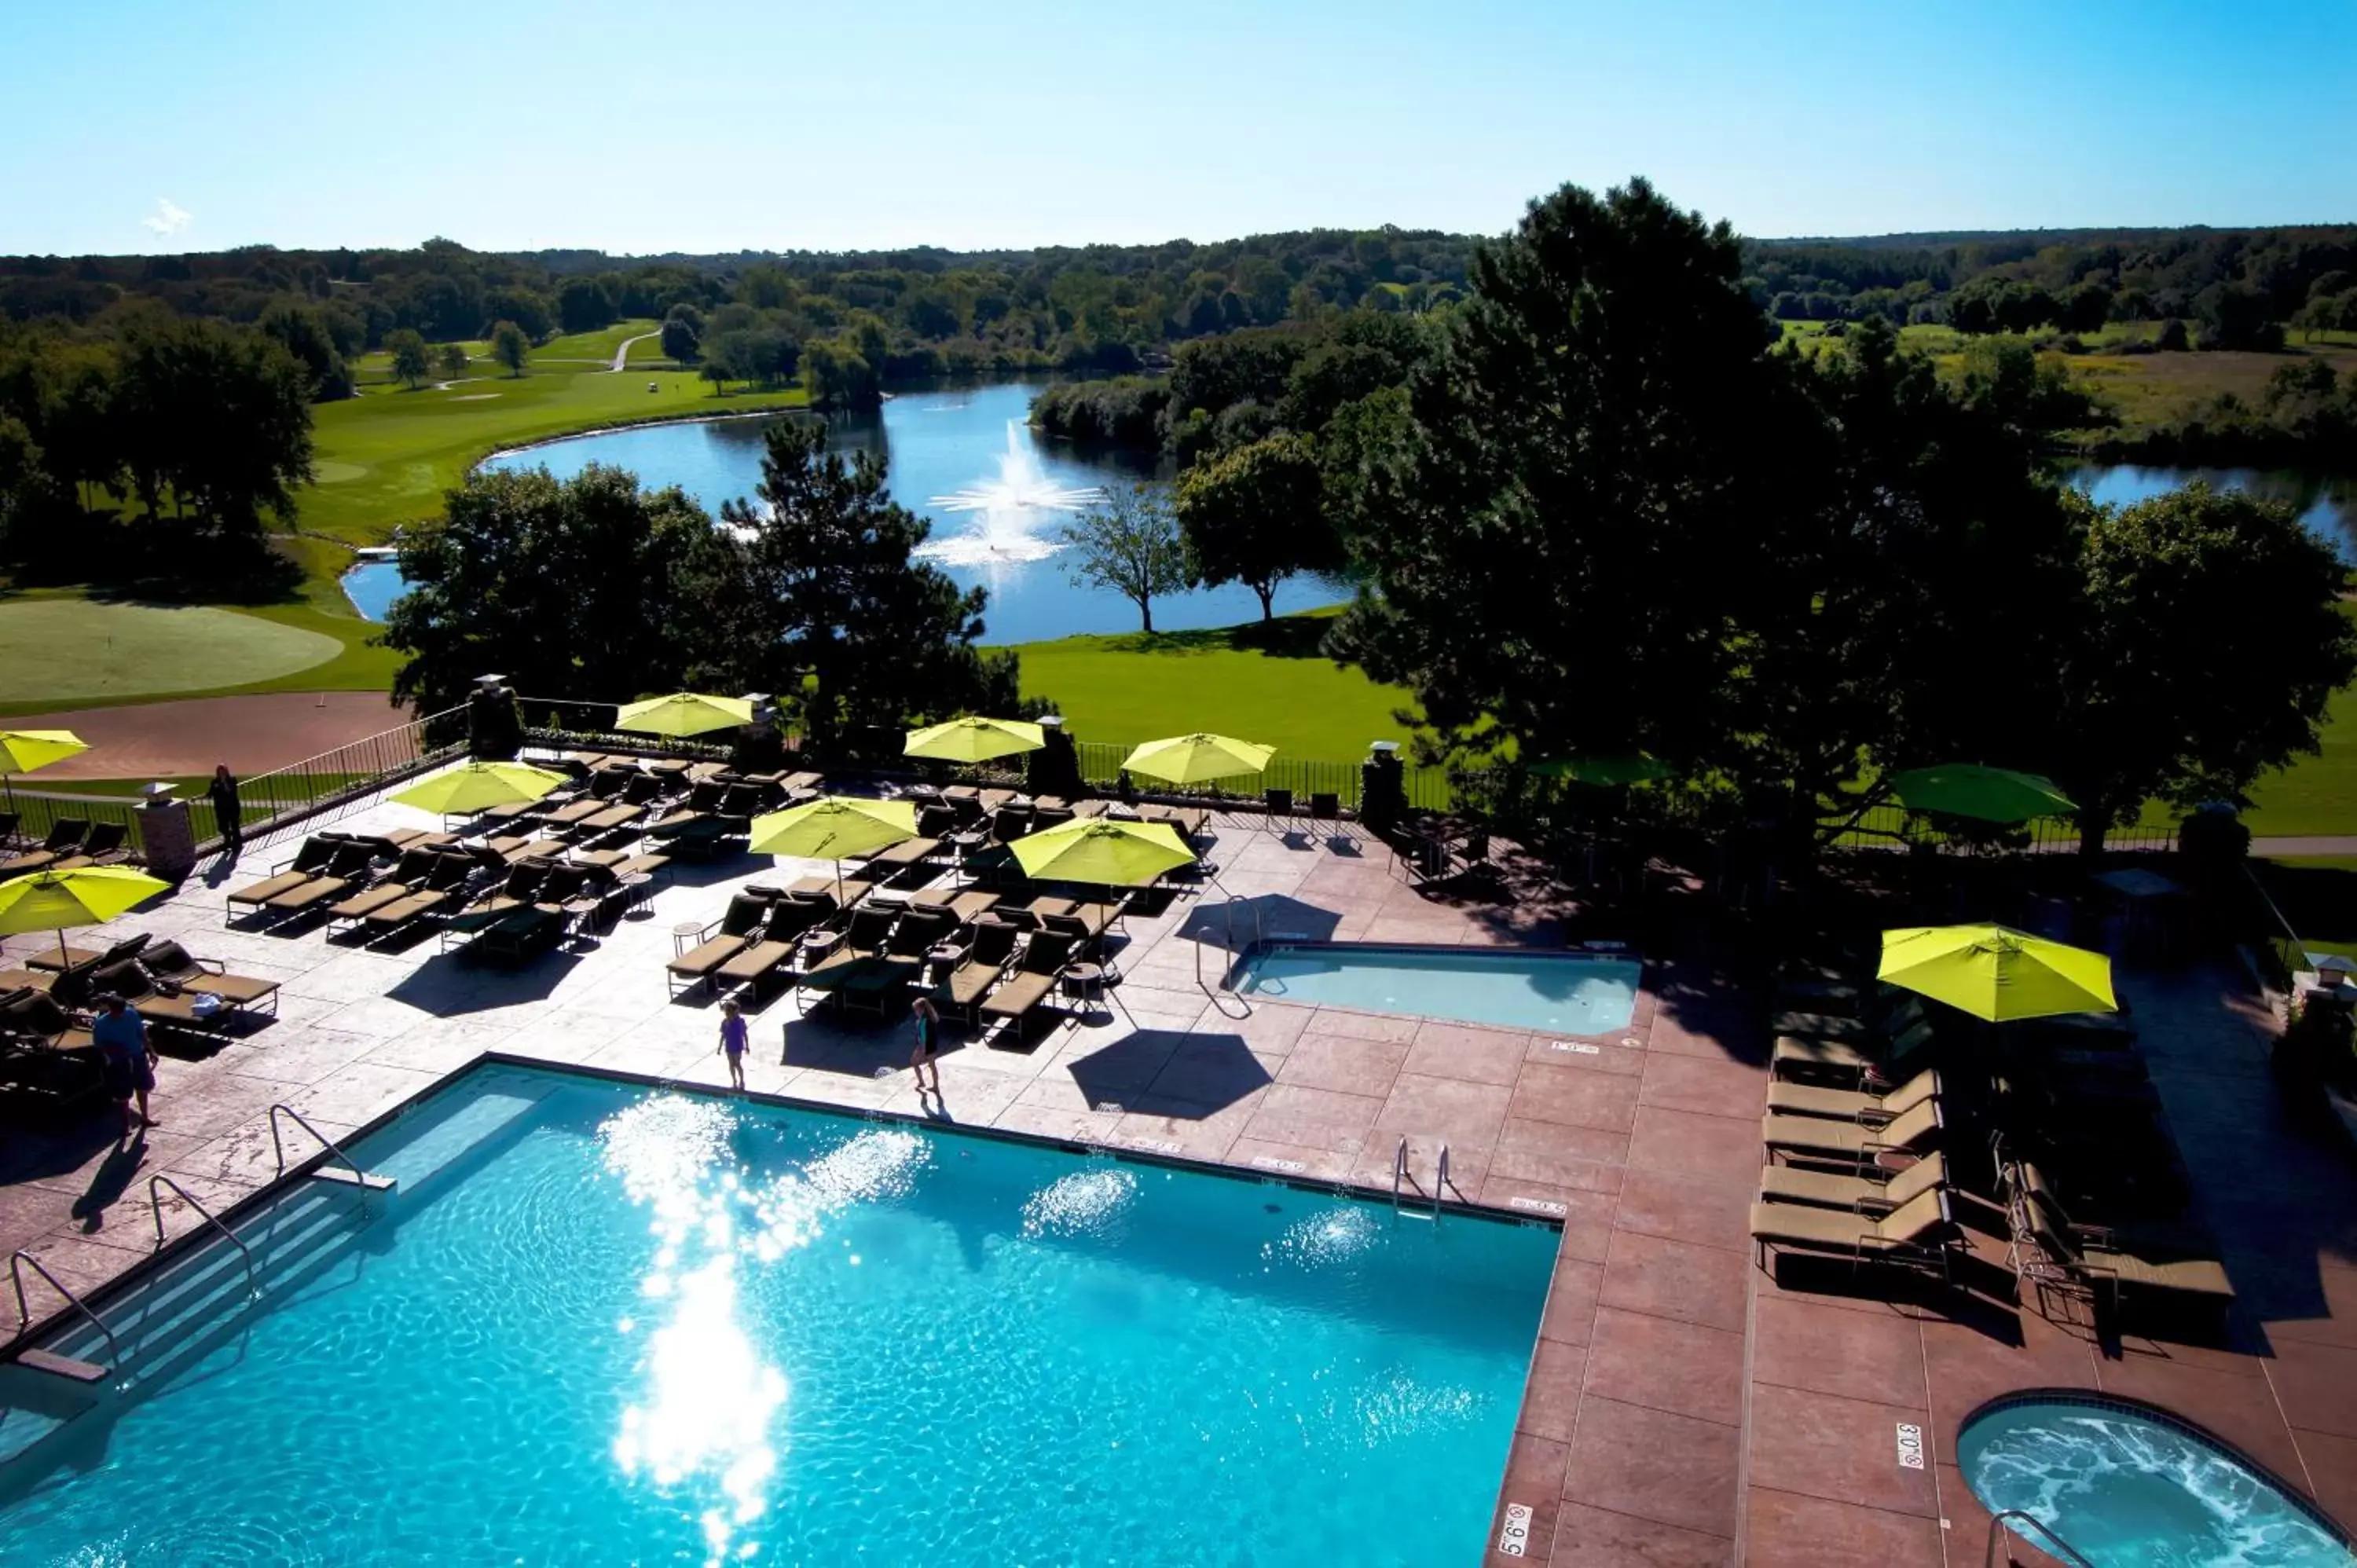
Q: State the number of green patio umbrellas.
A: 11